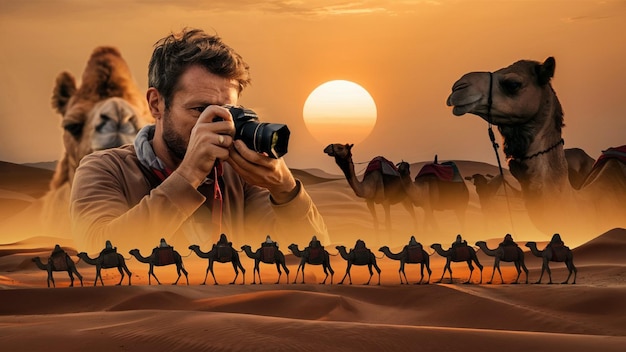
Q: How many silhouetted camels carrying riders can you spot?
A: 11